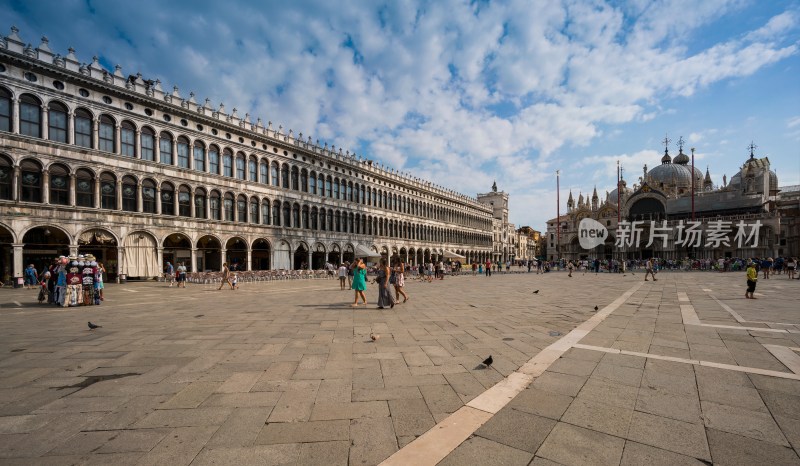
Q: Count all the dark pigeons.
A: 4